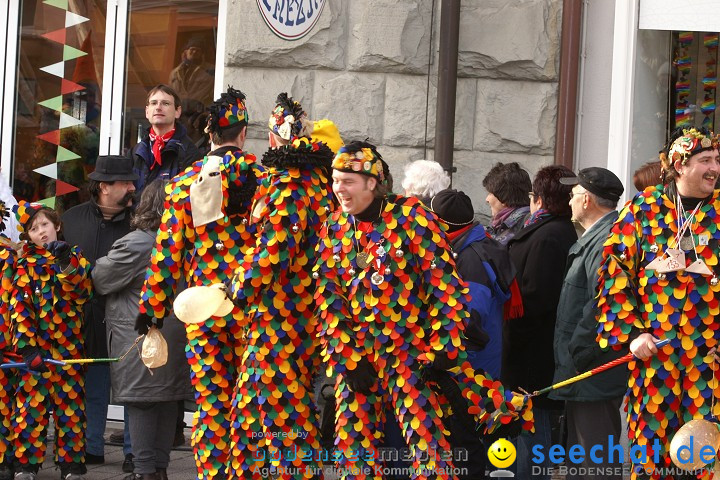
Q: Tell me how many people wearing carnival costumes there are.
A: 6